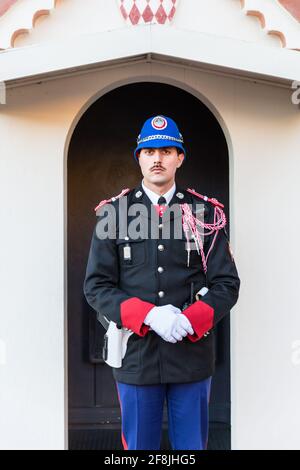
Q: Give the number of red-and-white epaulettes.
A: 2